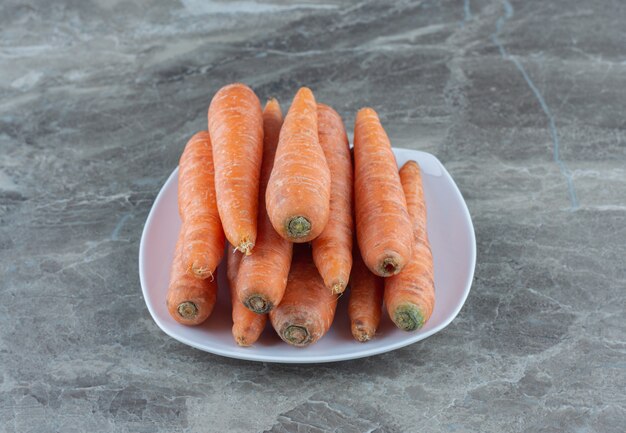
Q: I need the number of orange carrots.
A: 11